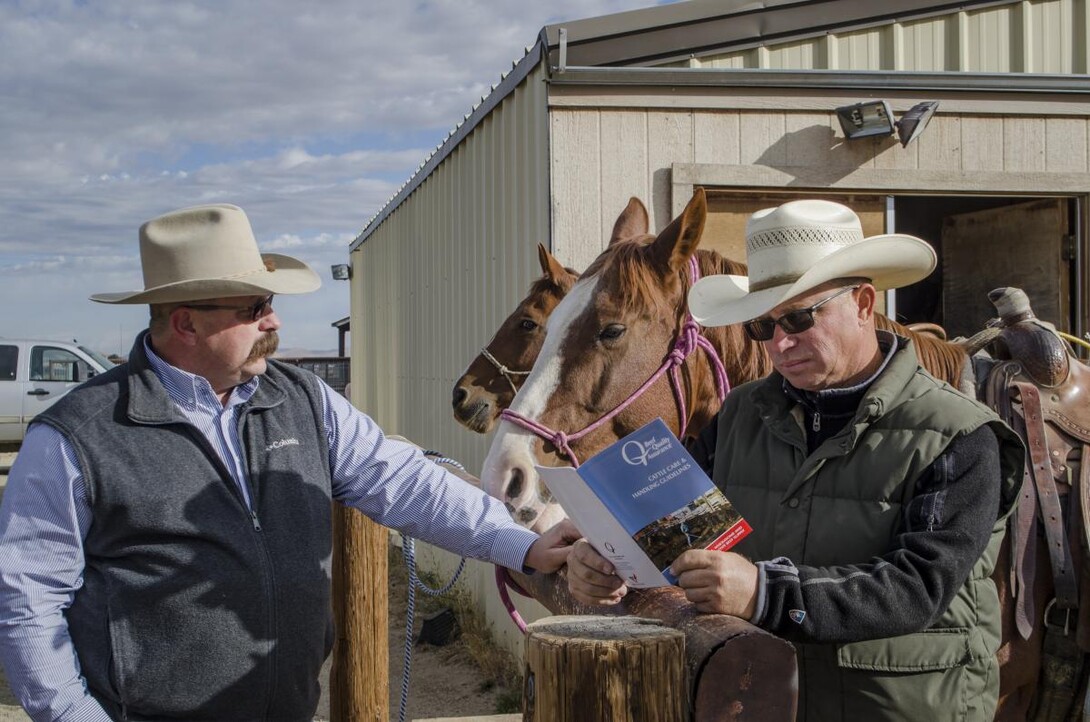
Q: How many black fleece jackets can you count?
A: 1